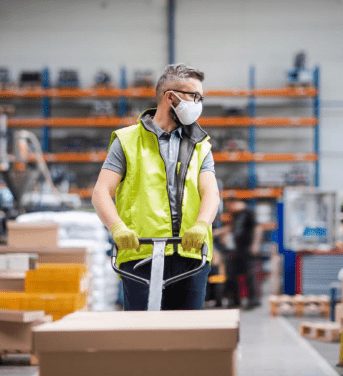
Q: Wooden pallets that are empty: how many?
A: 2